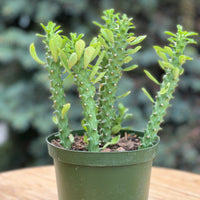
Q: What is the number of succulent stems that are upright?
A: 4